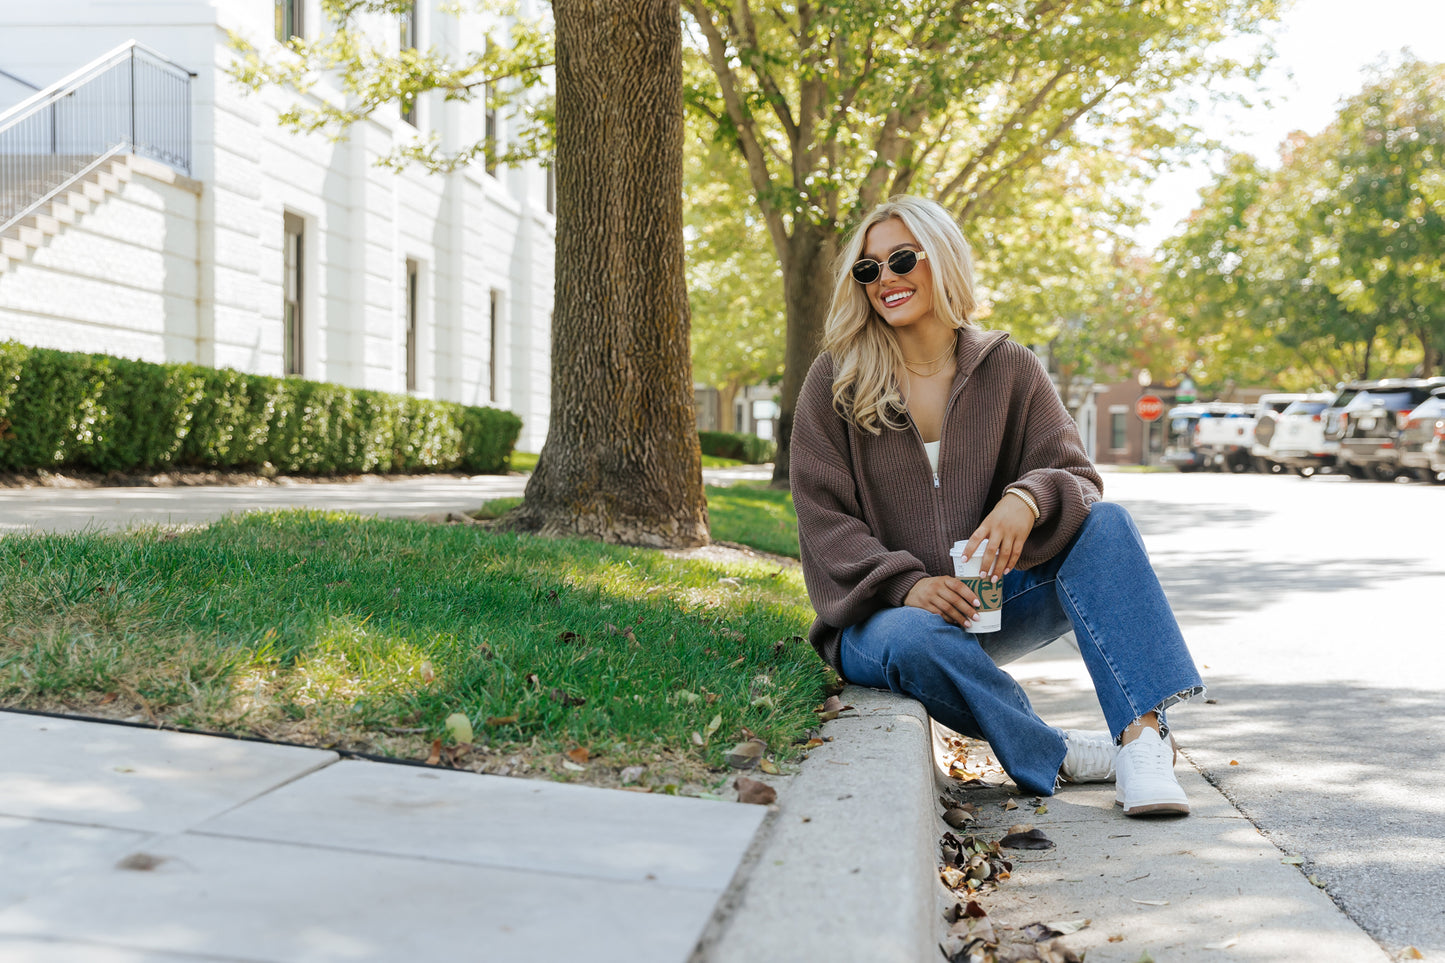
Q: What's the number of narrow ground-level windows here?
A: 3